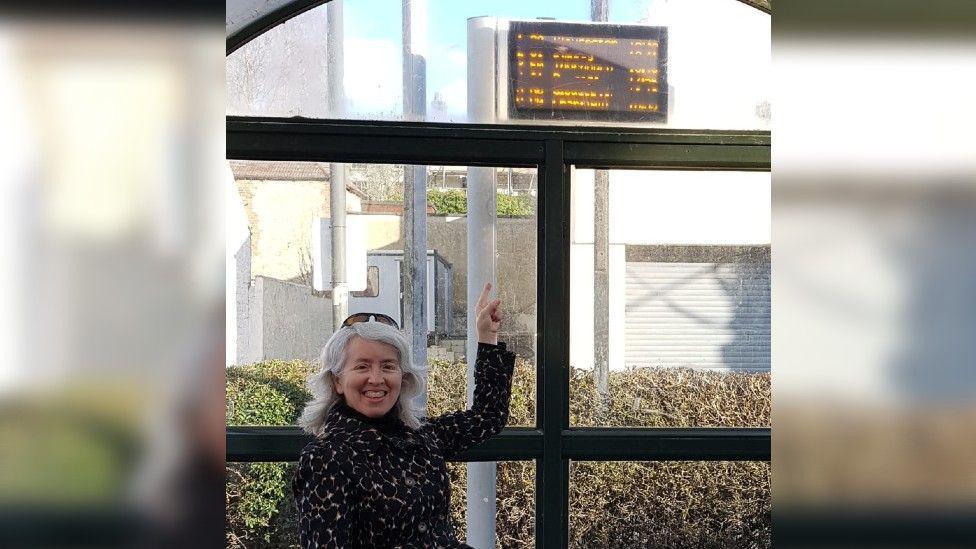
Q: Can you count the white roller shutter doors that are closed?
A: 1